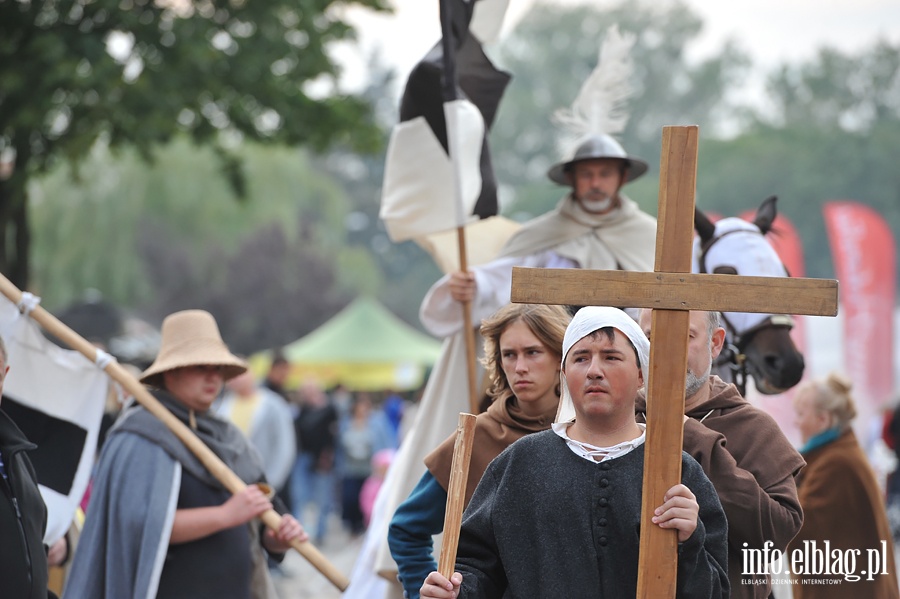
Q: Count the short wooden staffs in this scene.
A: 1